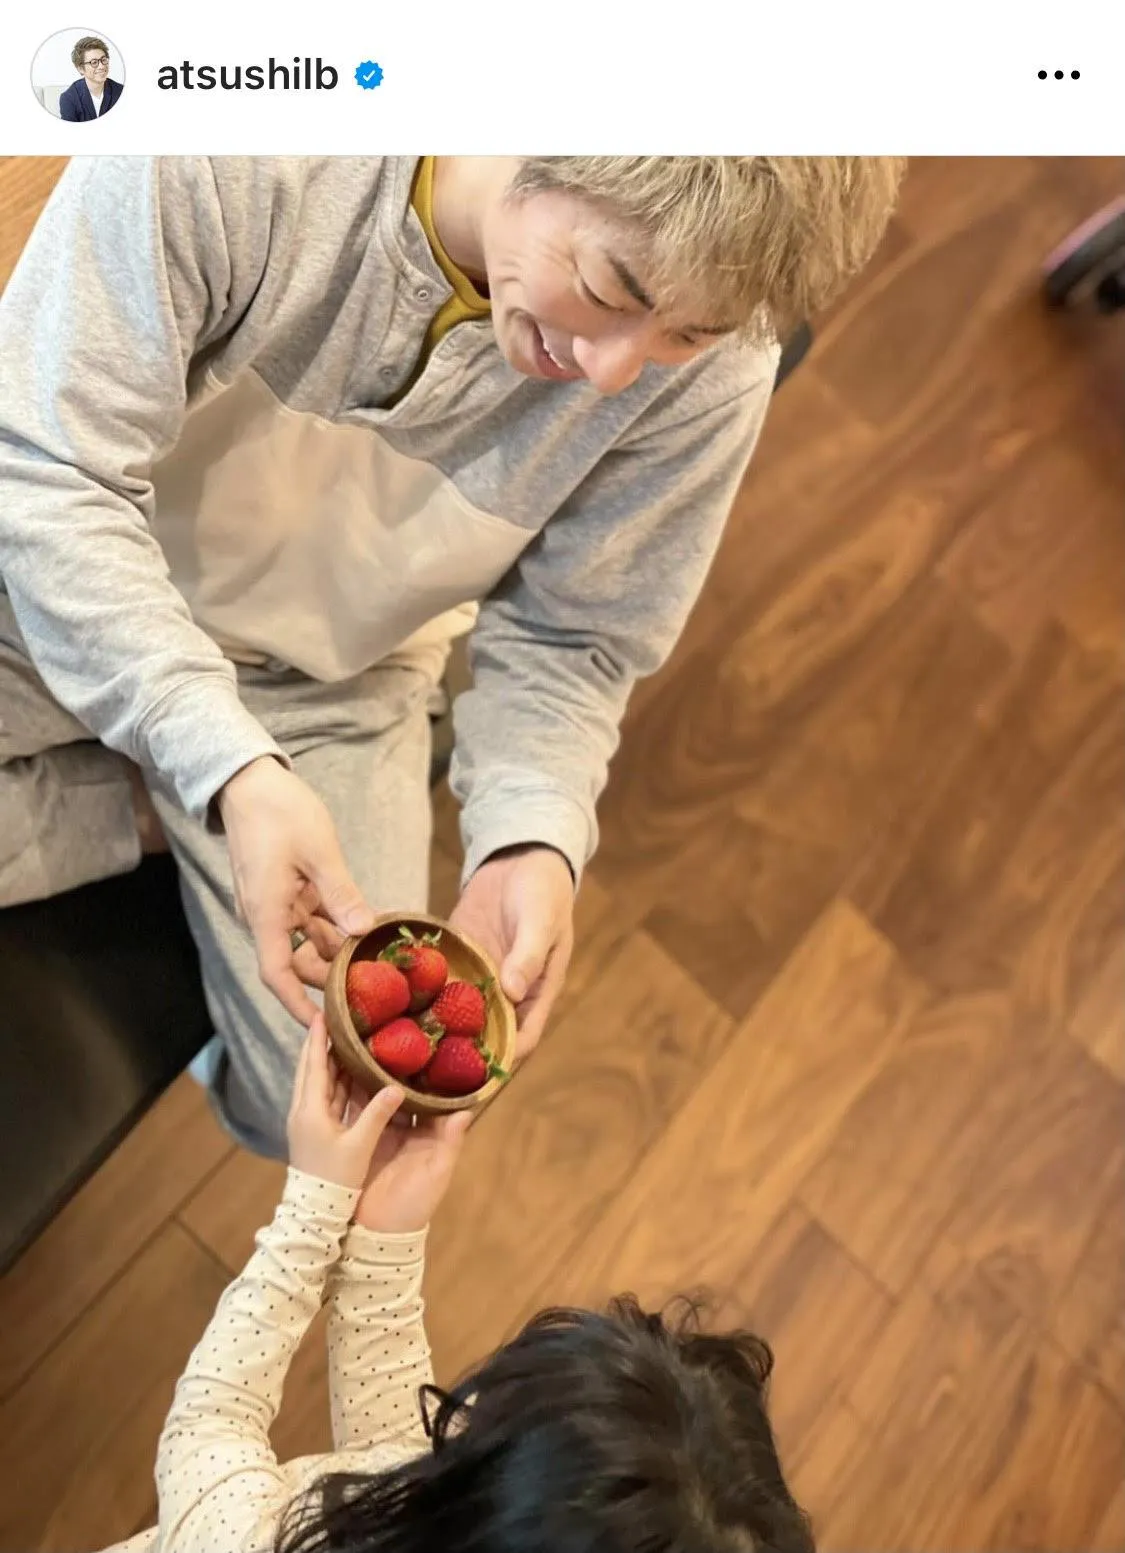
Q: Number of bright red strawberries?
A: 5